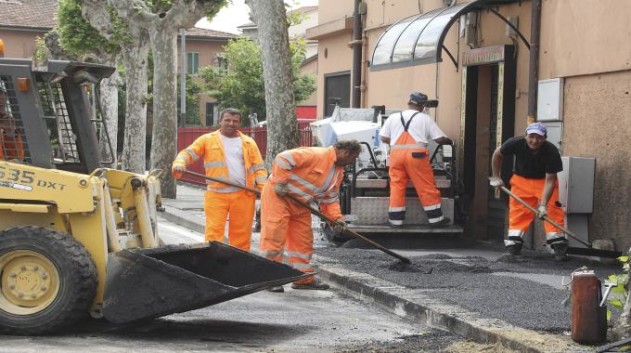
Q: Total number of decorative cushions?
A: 0